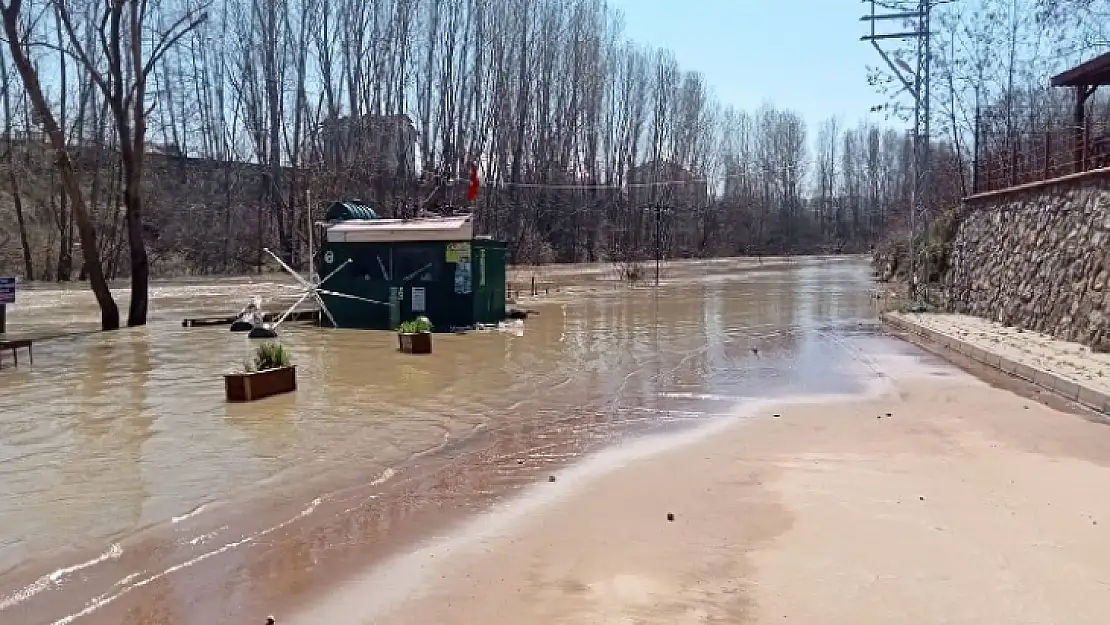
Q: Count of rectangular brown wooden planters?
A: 2